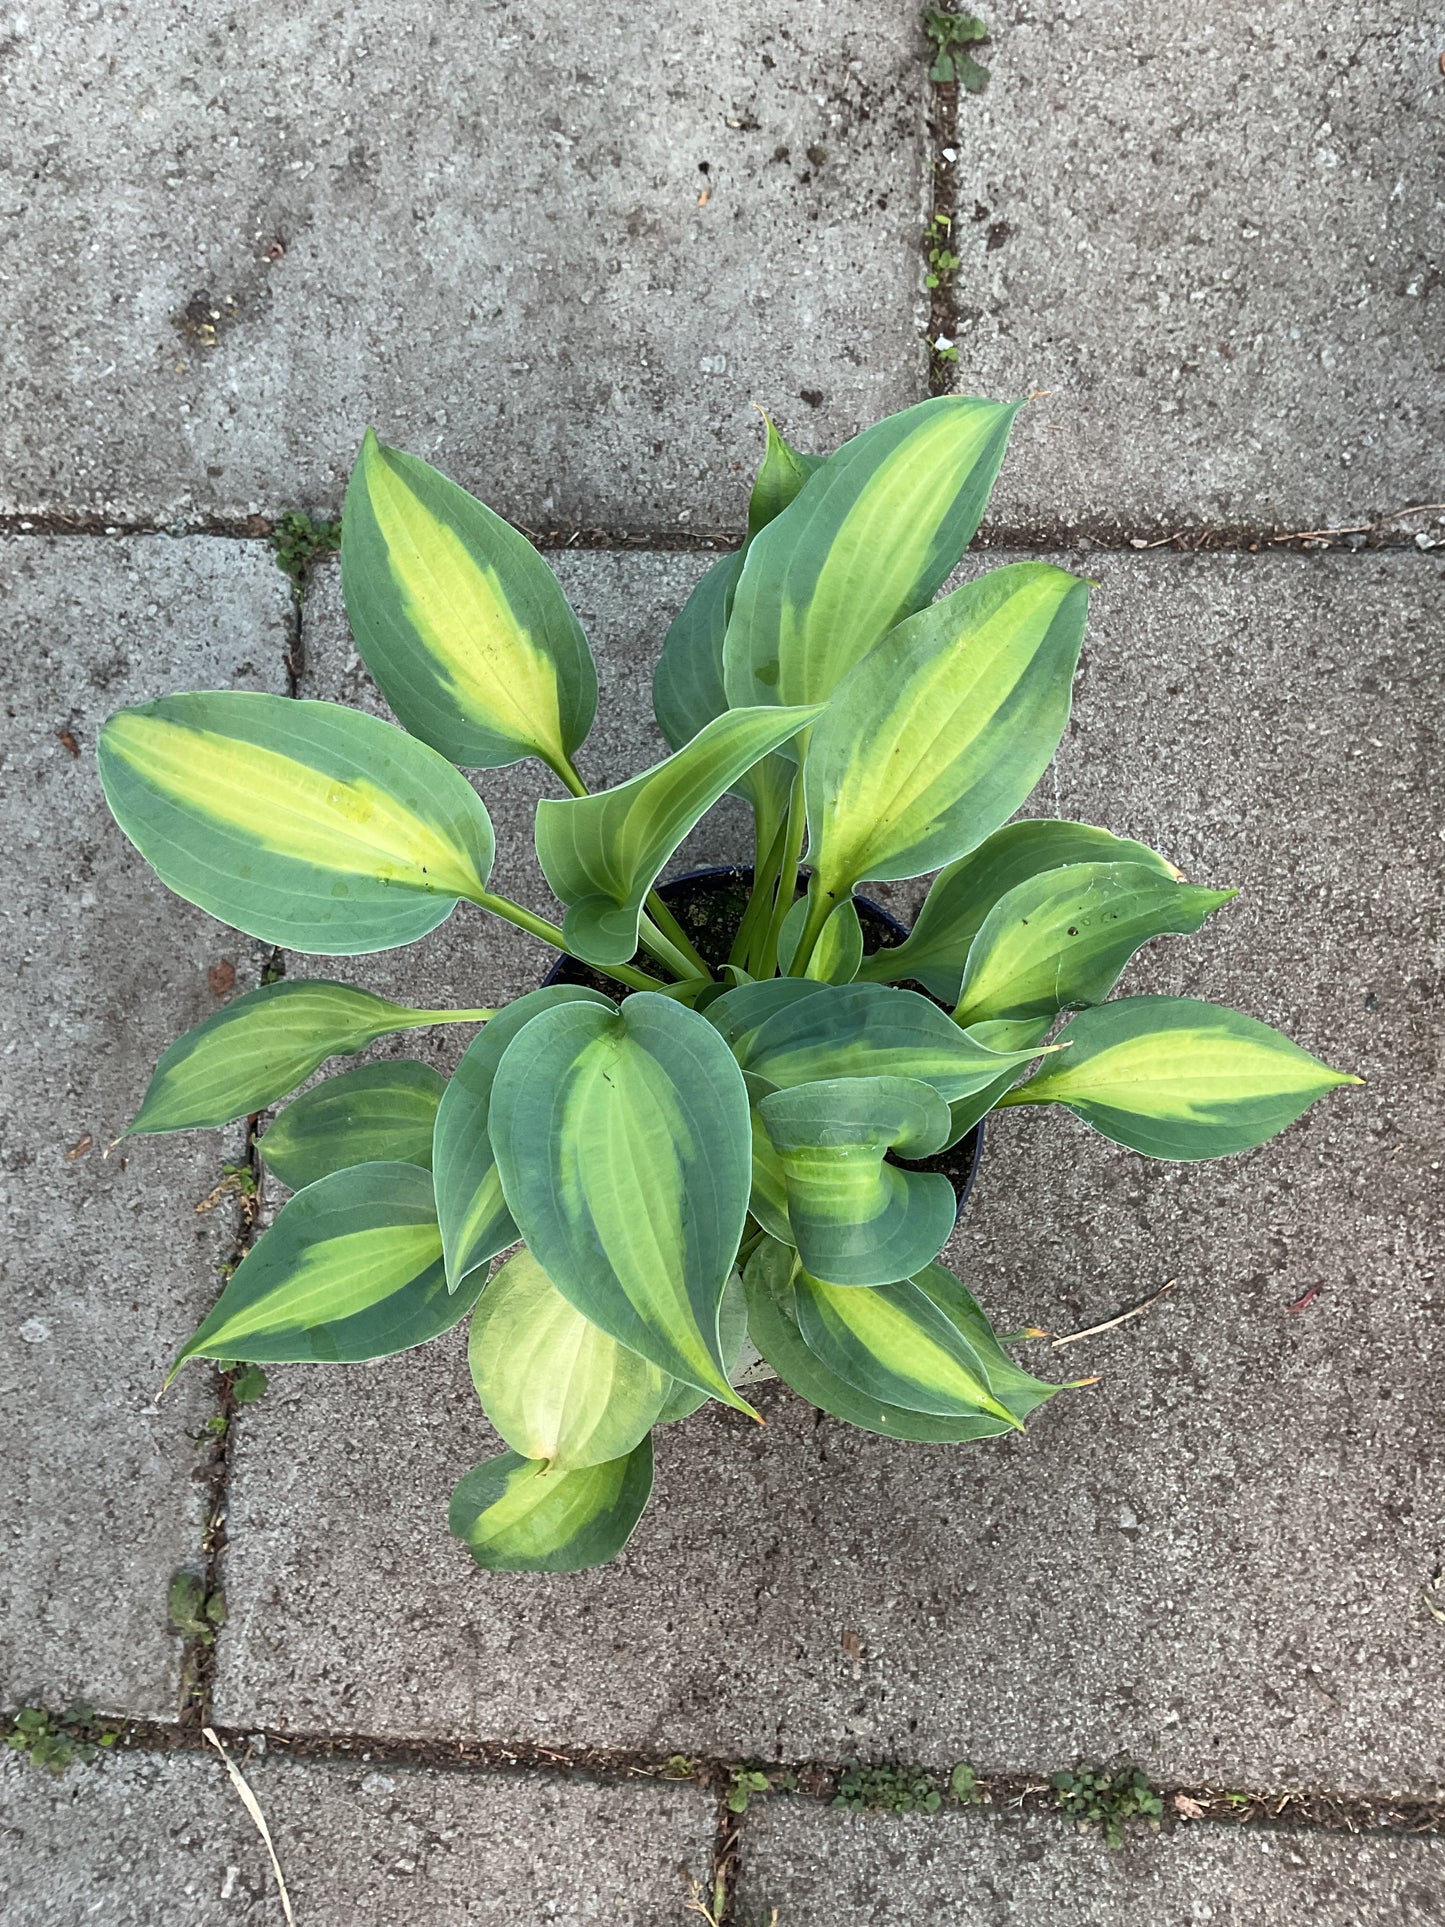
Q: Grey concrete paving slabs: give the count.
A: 6